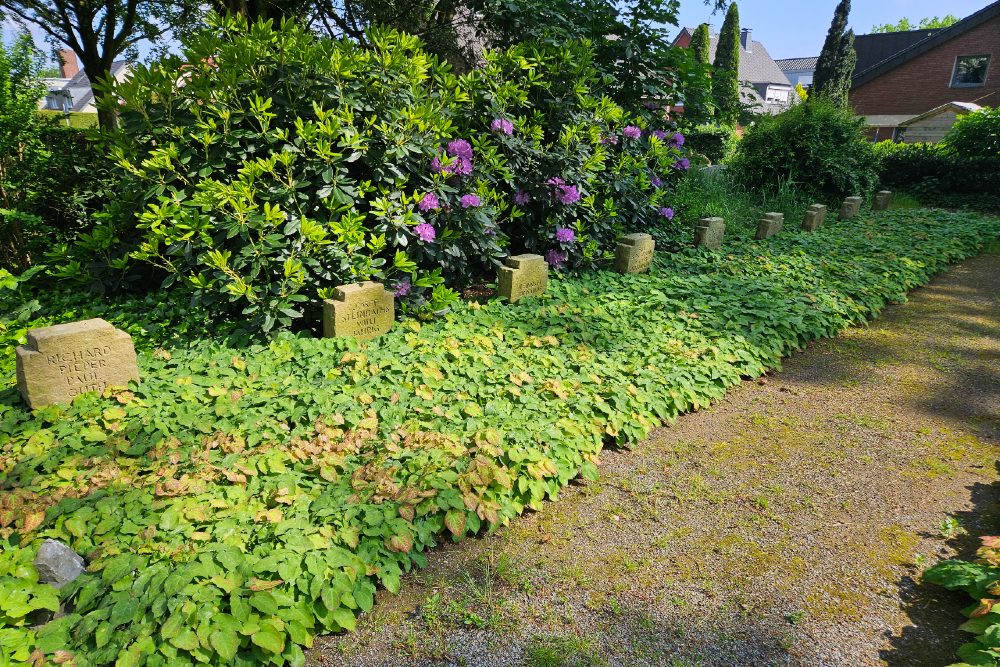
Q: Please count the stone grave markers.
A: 9